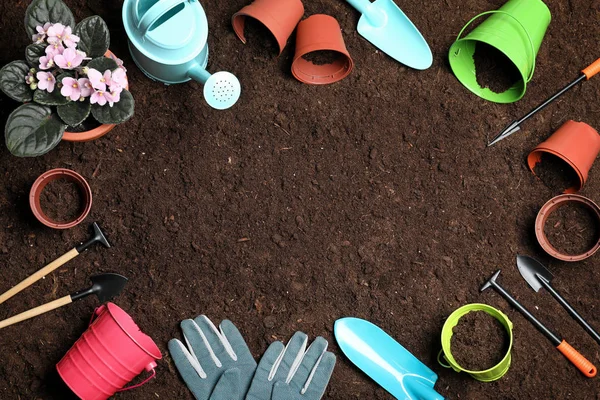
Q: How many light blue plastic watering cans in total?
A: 1